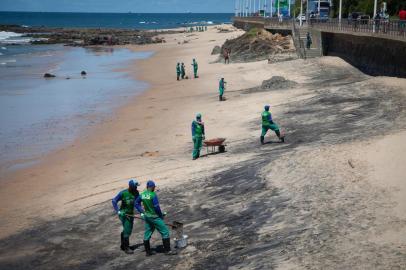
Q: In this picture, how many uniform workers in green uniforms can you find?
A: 8